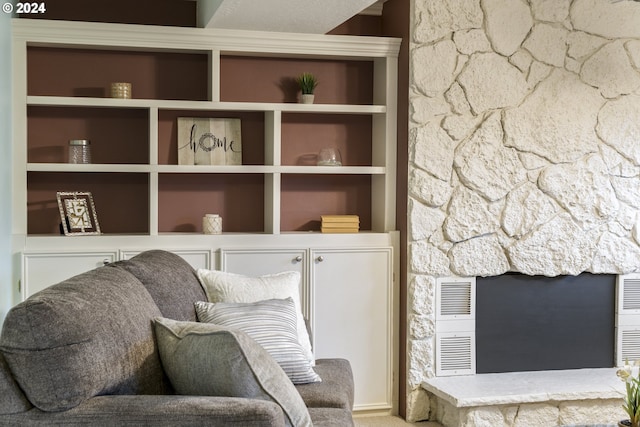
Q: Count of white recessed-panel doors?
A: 4